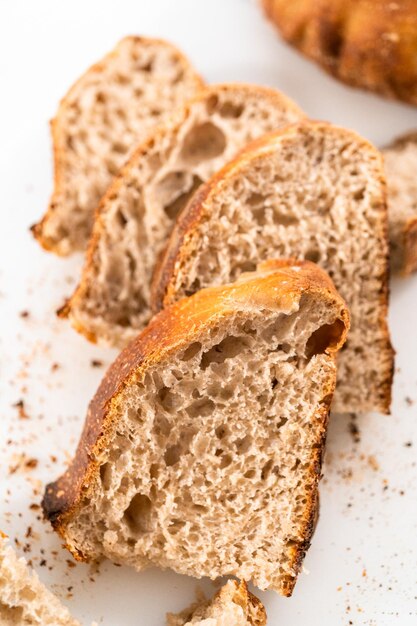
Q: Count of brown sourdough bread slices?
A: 4